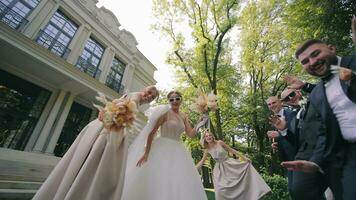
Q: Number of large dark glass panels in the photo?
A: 2